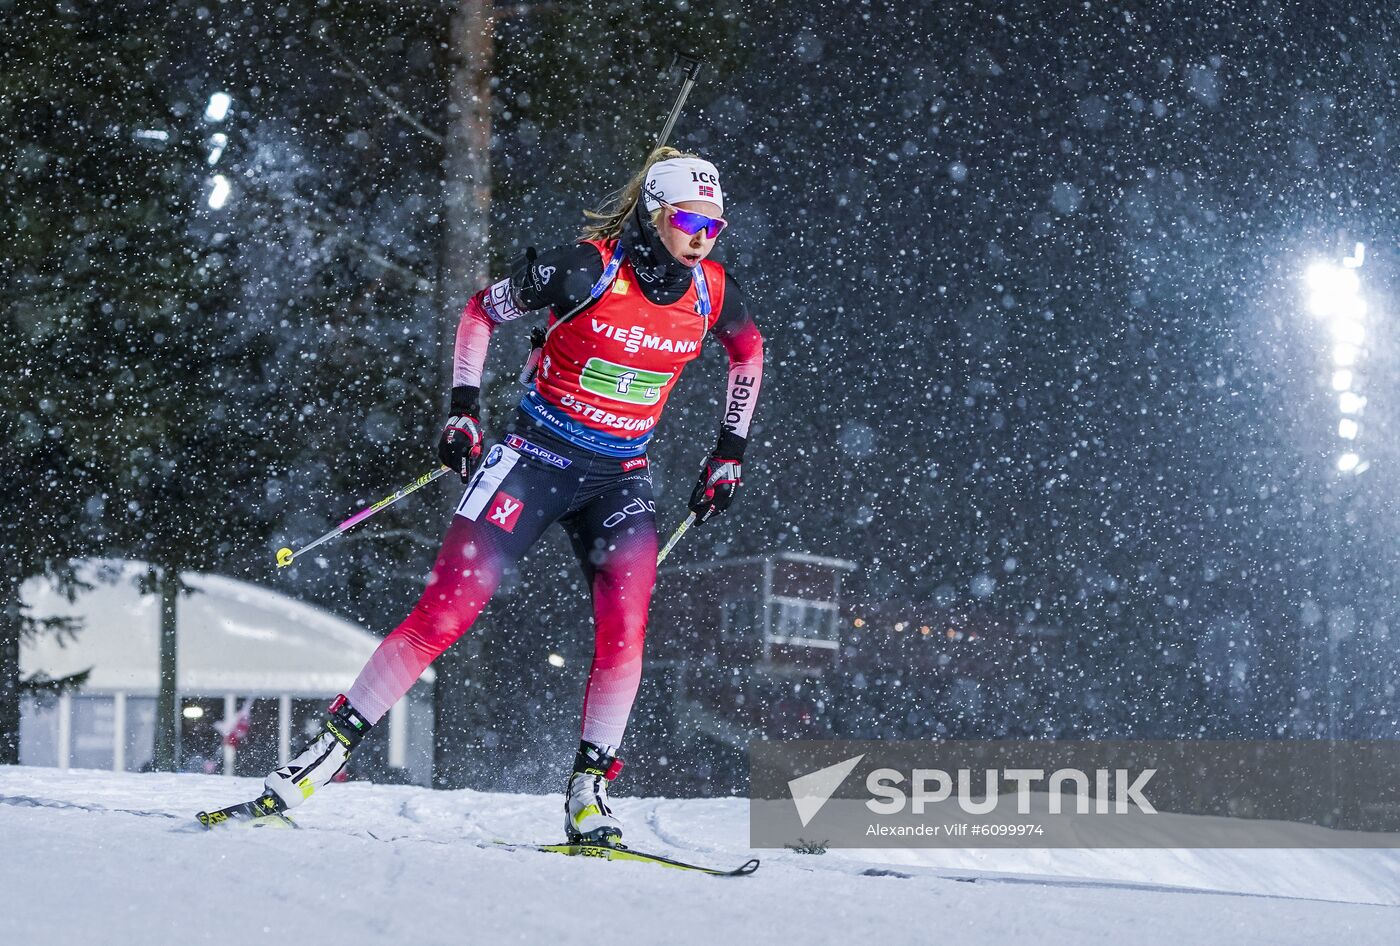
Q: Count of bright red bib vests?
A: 1